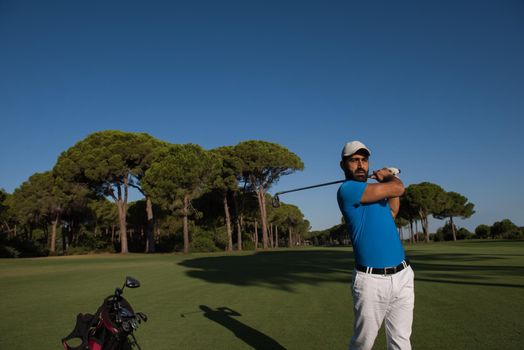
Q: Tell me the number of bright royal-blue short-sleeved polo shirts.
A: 1